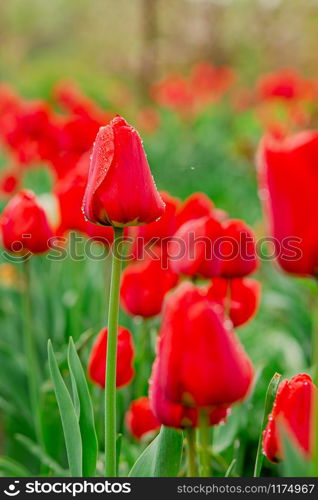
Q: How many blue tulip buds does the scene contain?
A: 0